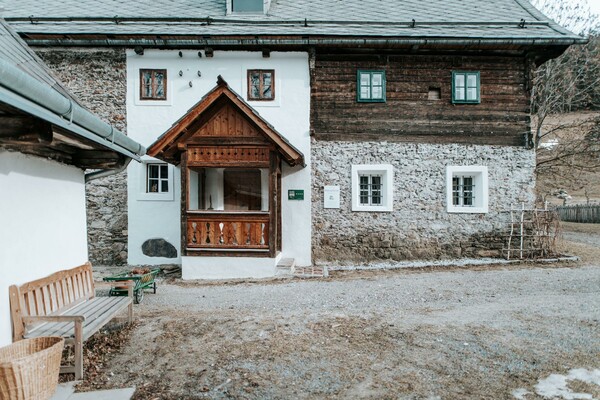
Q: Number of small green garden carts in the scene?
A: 1